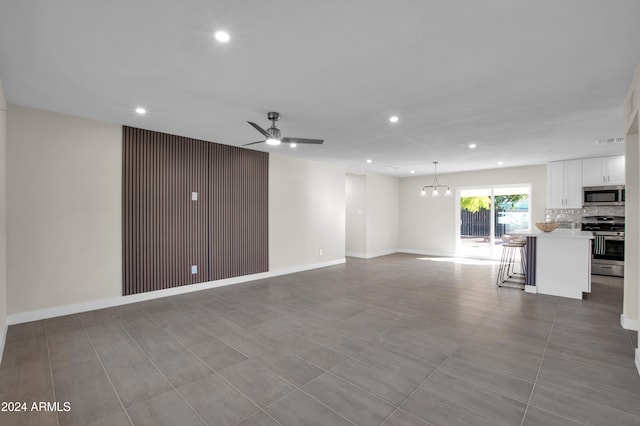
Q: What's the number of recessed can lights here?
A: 8